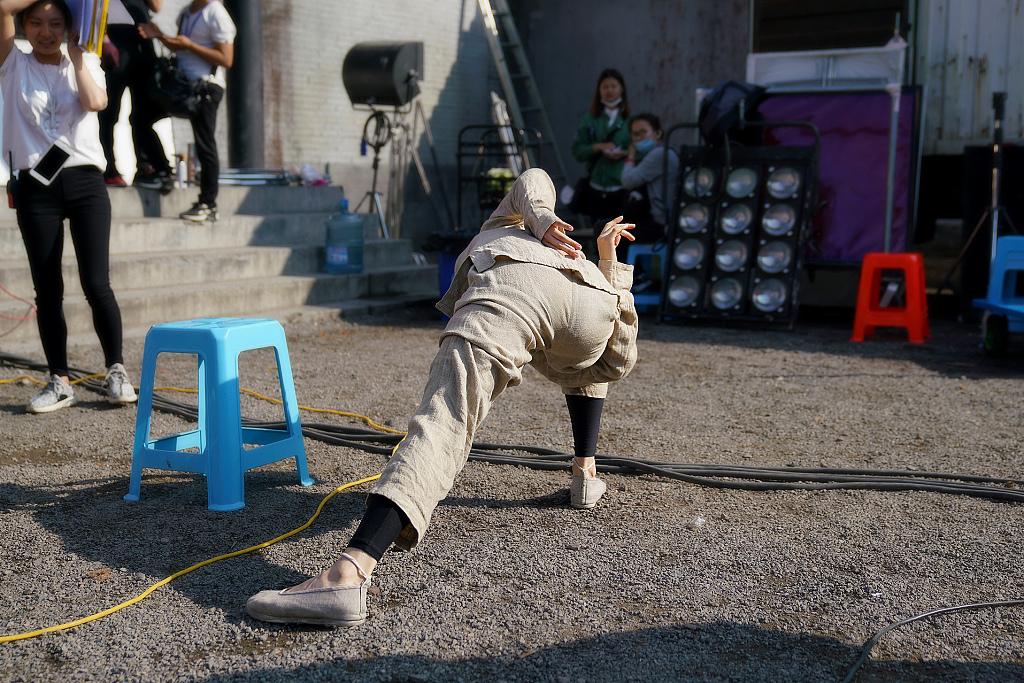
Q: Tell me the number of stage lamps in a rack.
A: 12